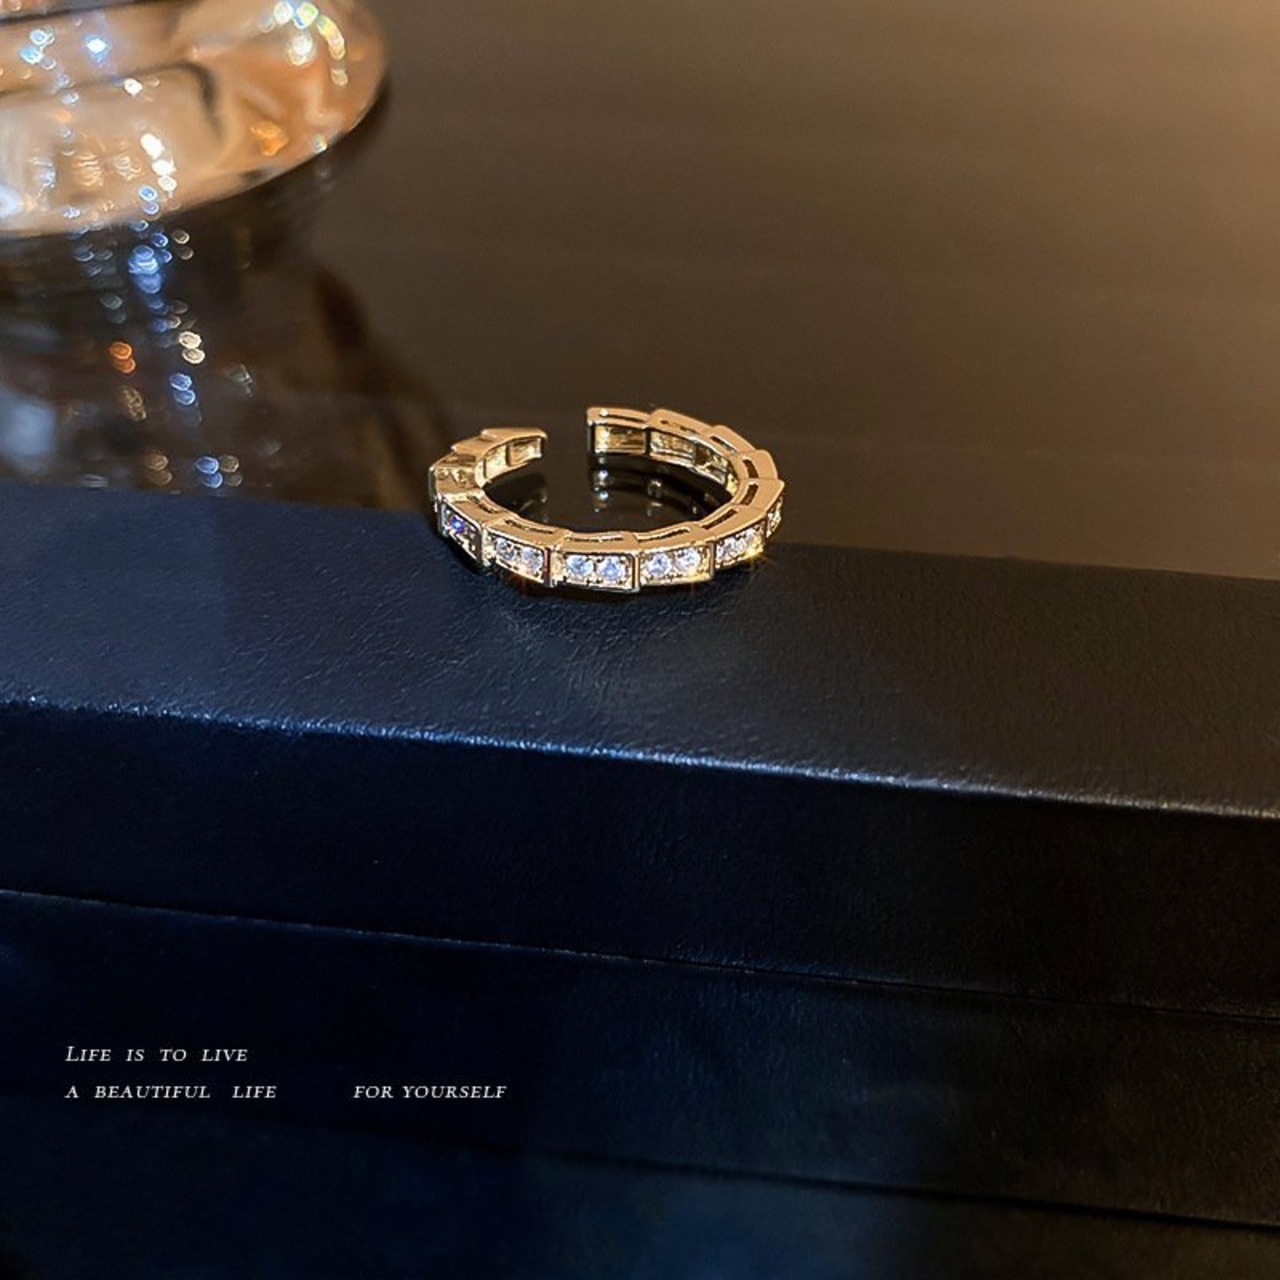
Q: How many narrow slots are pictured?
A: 10